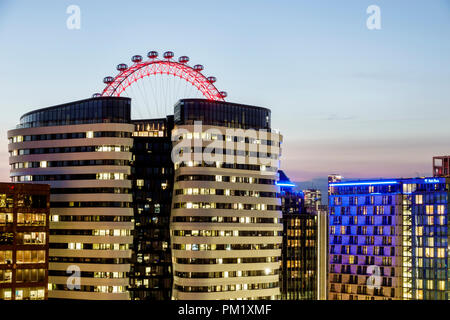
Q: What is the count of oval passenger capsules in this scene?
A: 10